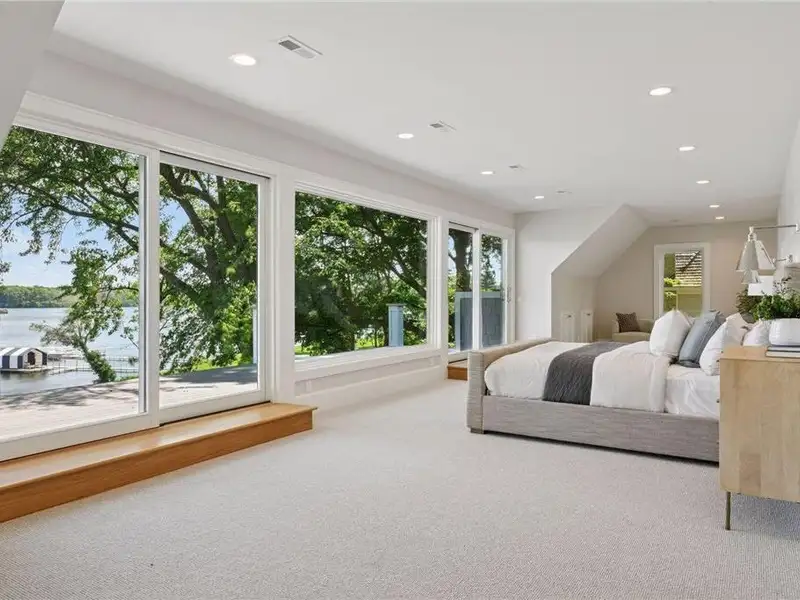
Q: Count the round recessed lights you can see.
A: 9